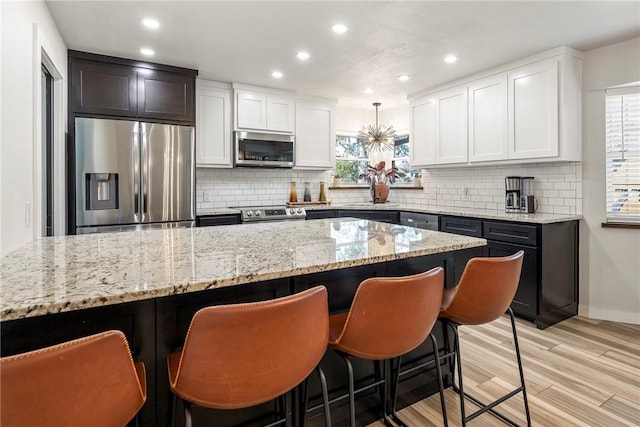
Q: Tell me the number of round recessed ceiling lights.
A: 8